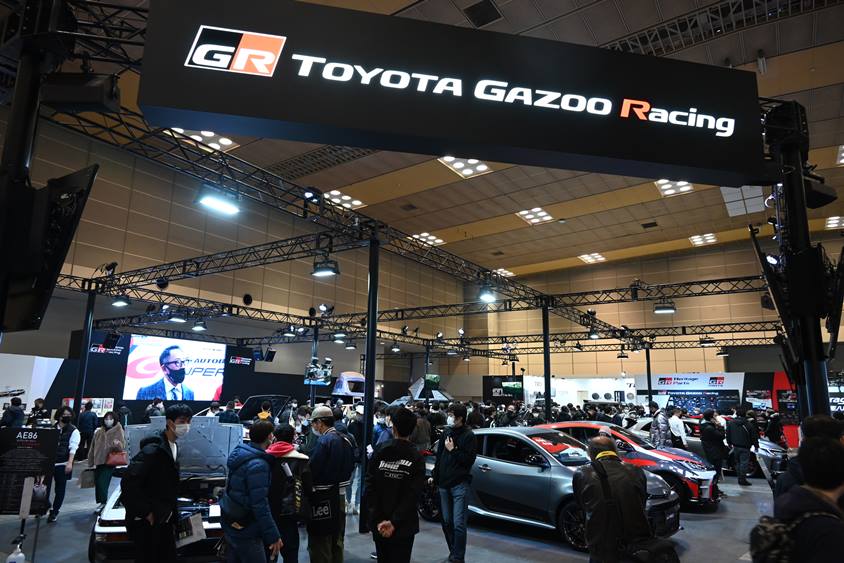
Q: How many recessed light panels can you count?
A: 11